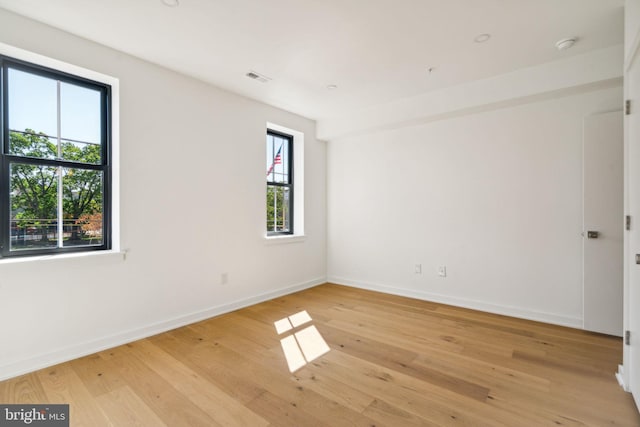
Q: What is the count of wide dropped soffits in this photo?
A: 1